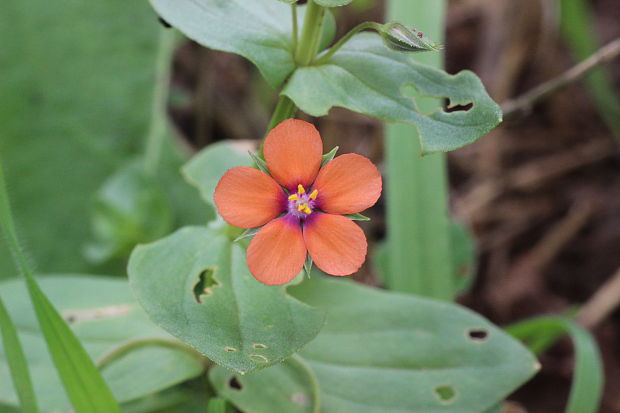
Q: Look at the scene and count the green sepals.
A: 5